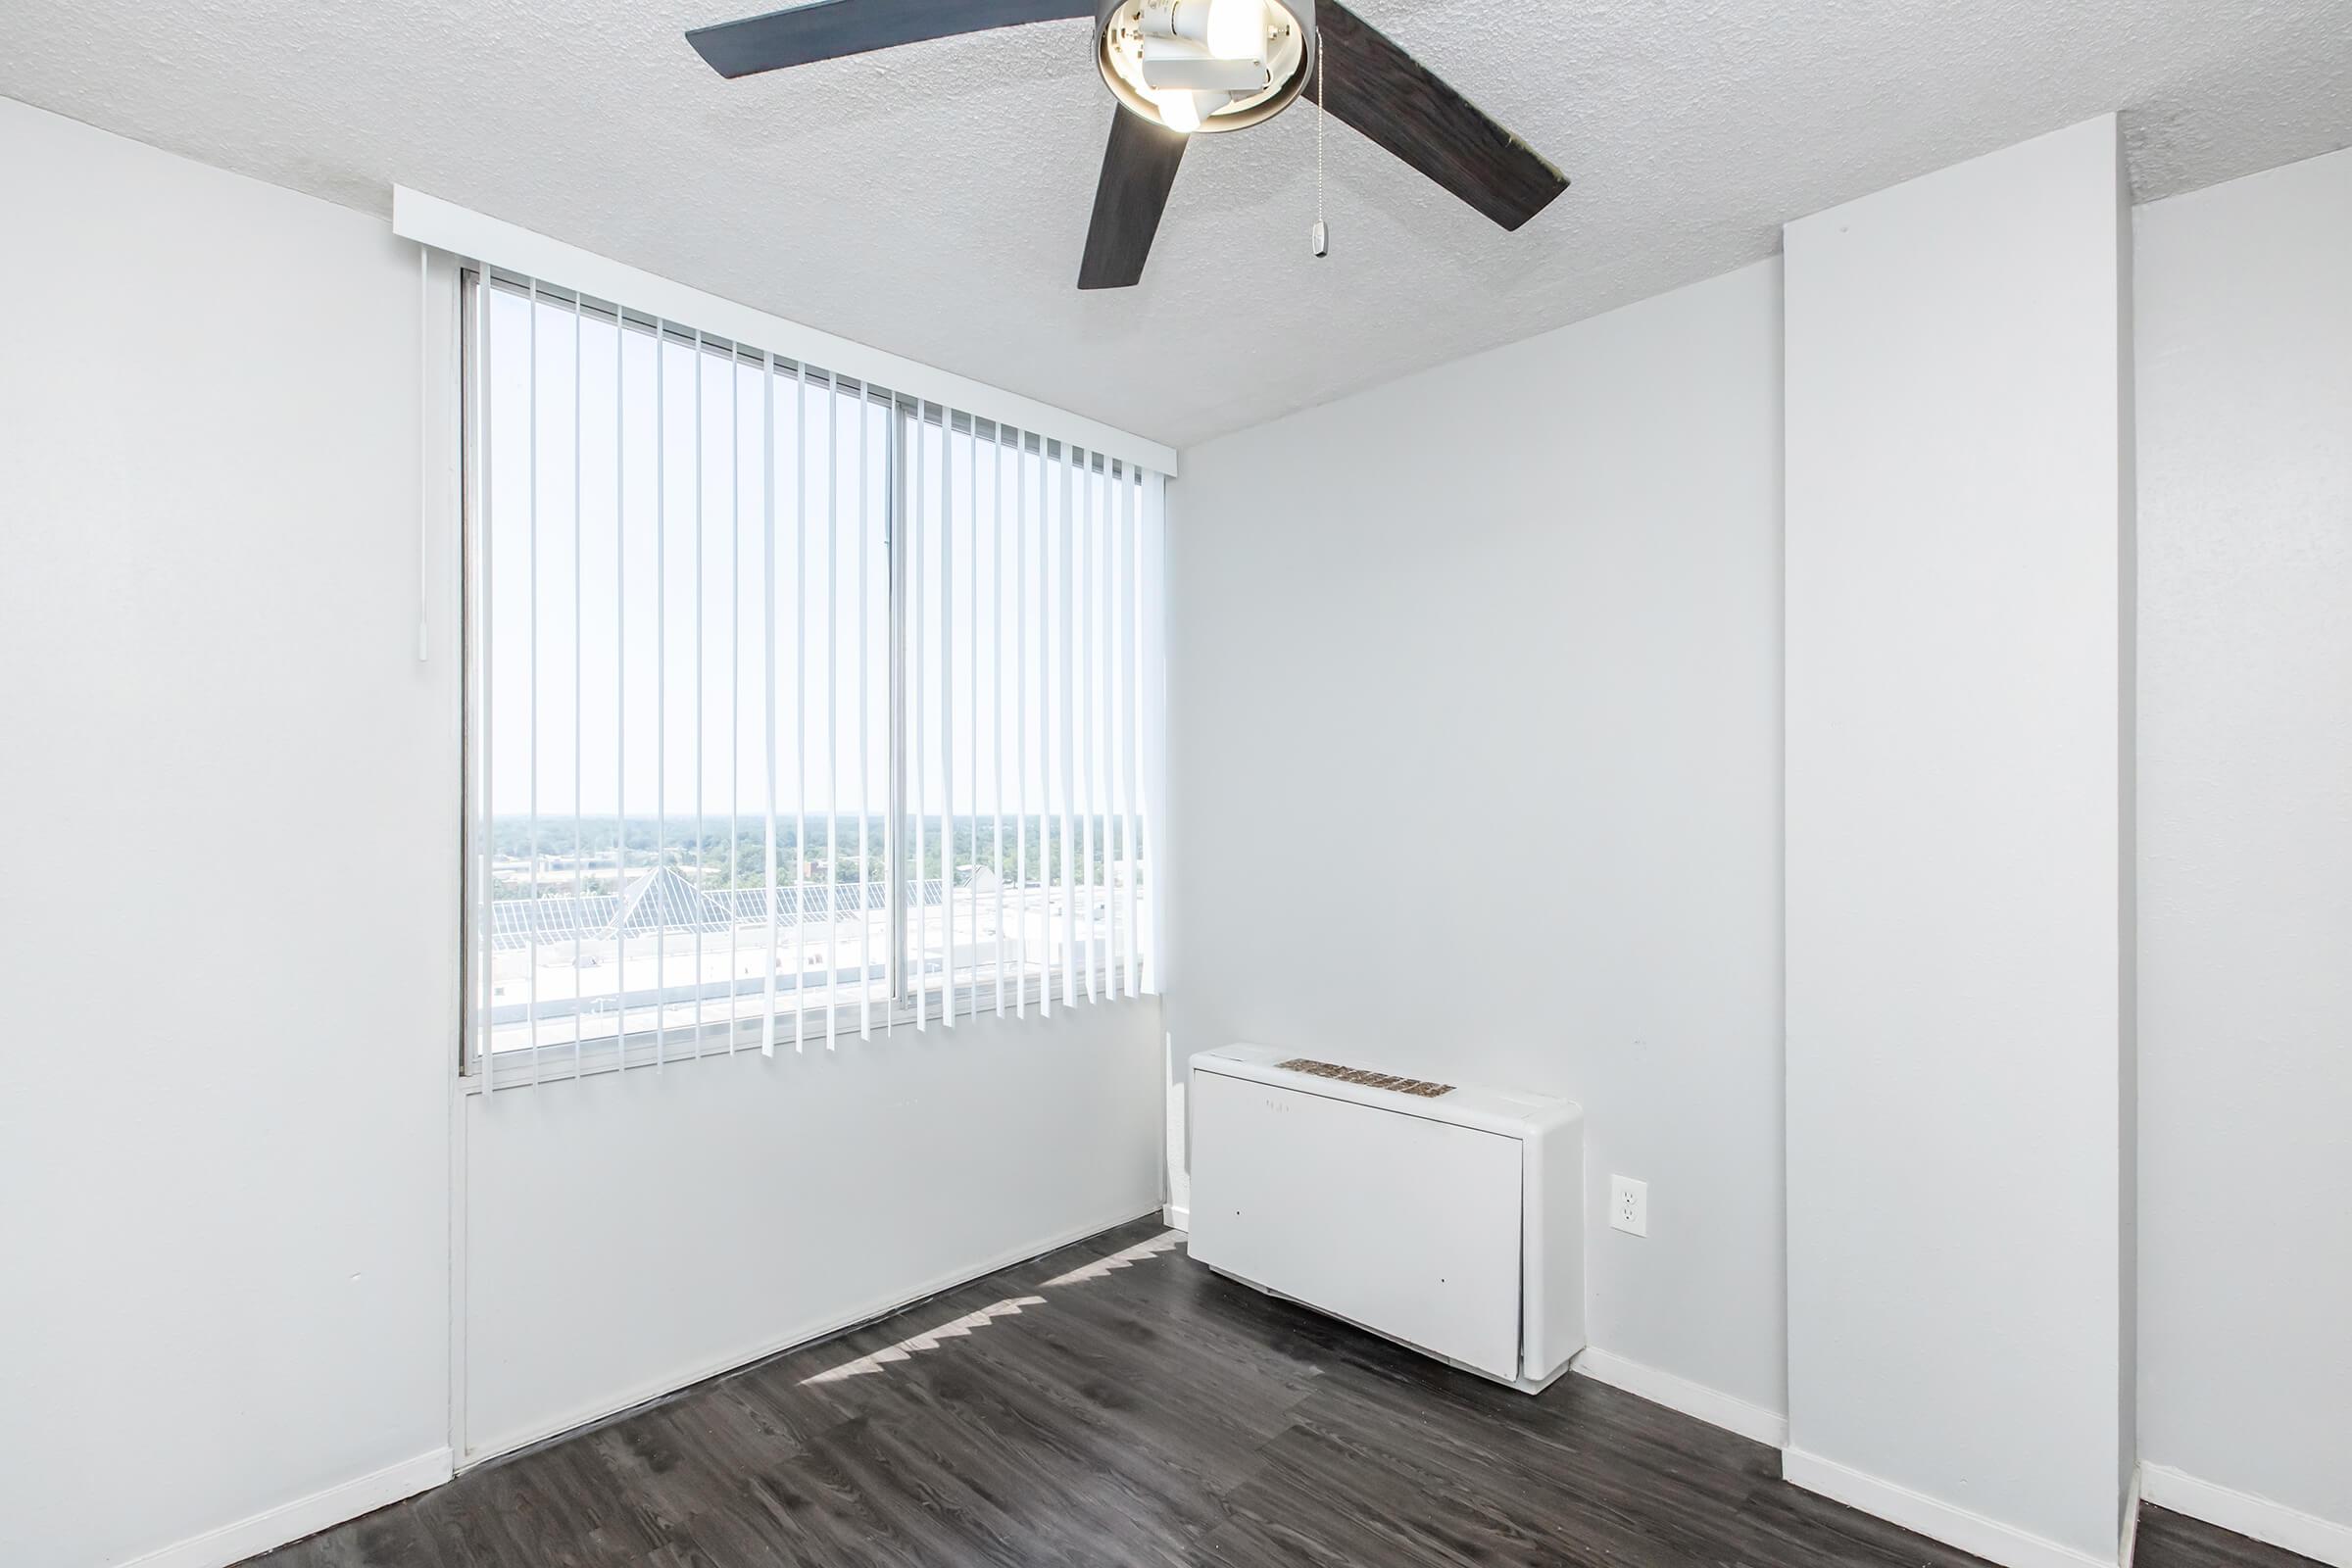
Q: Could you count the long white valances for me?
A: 1